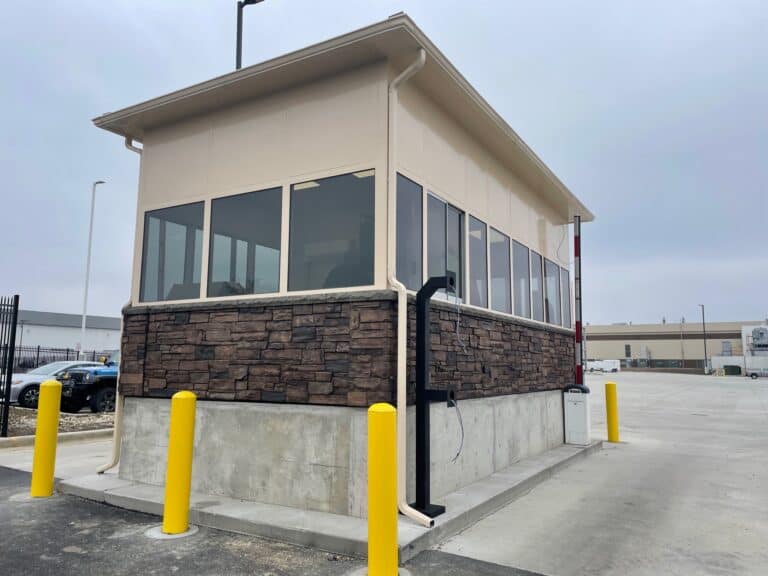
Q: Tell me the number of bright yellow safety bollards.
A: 4